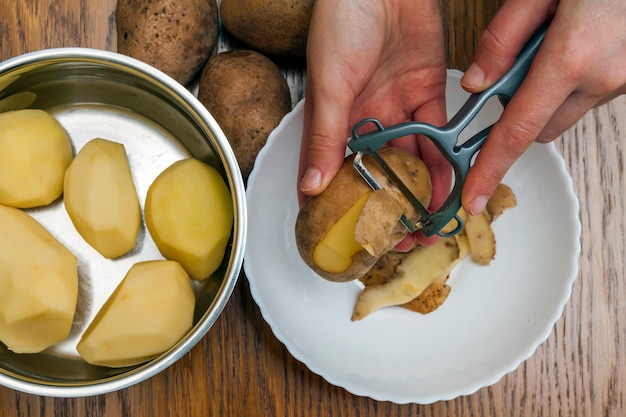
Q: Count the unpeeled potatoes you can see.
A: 3